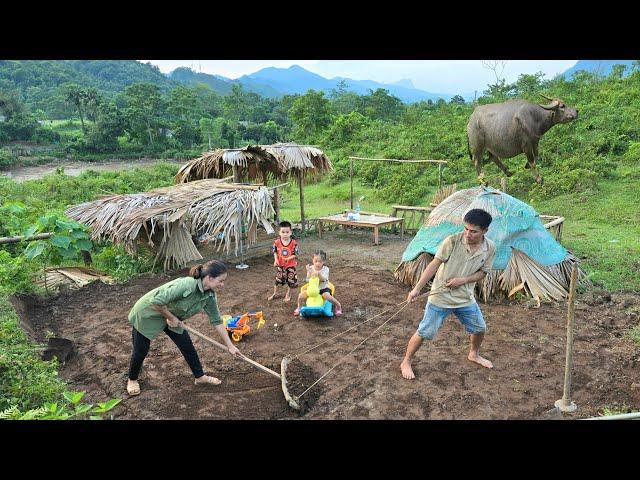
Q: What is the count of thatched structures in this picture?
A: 3